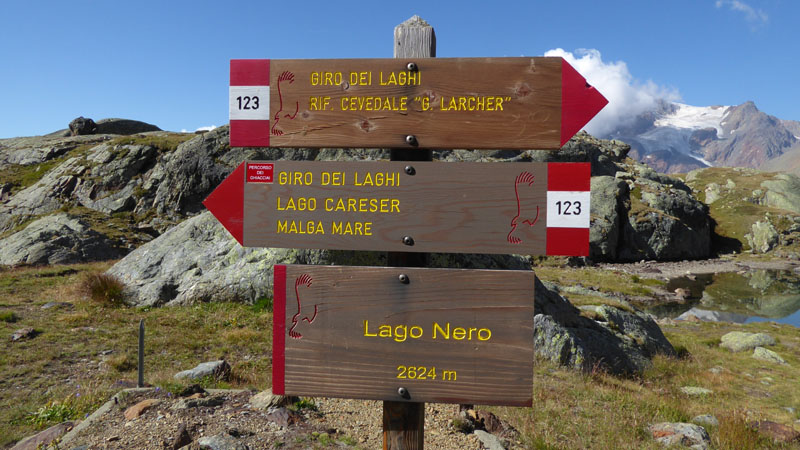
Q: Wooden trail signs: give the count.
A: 3